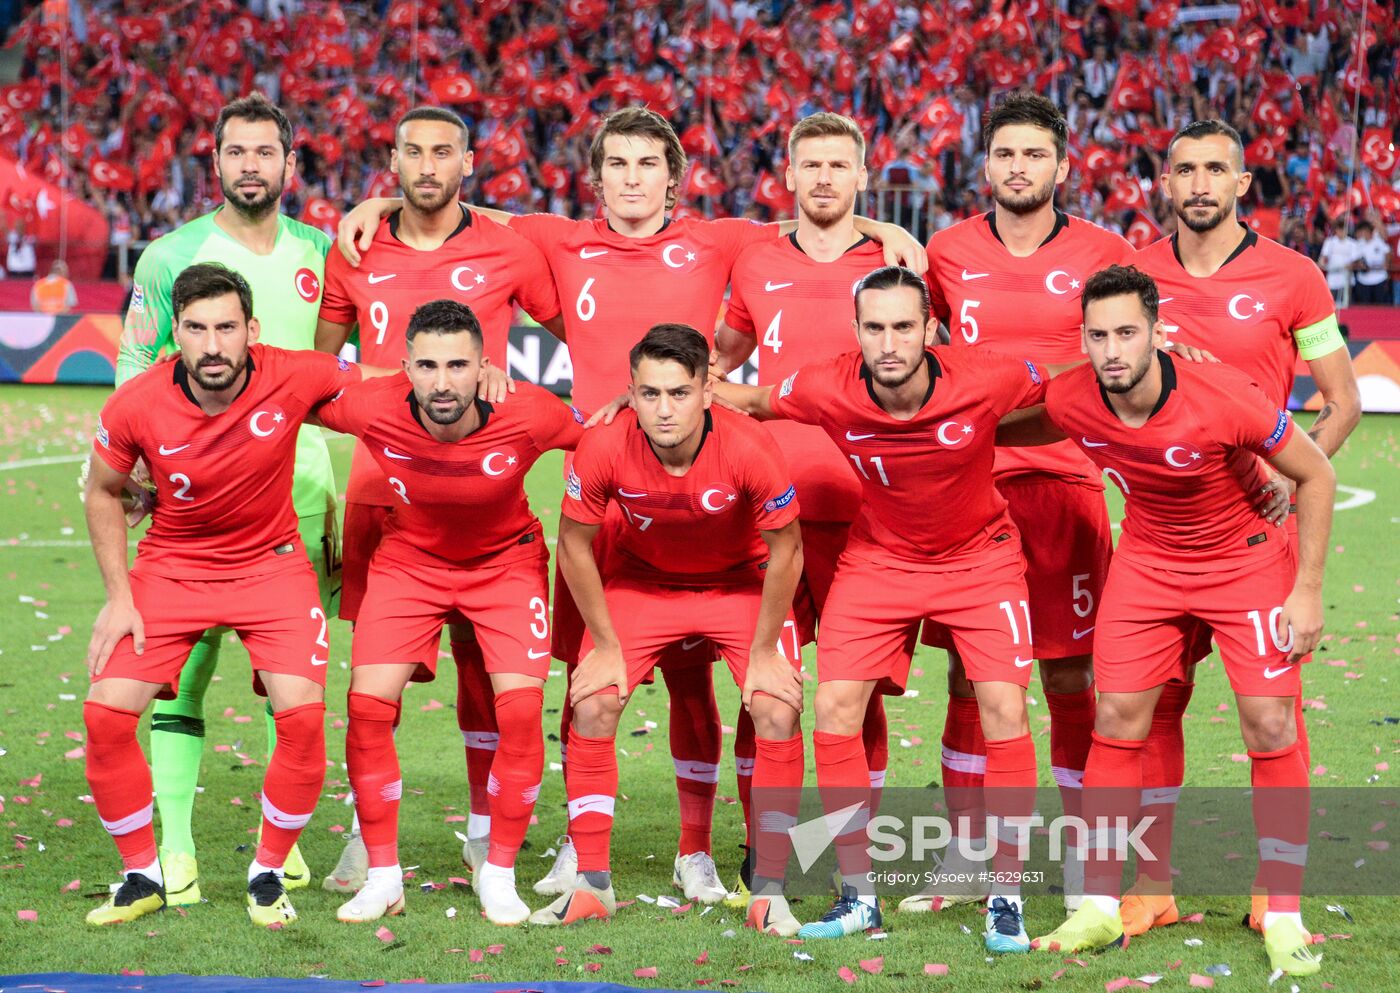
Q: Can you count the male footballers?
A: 11